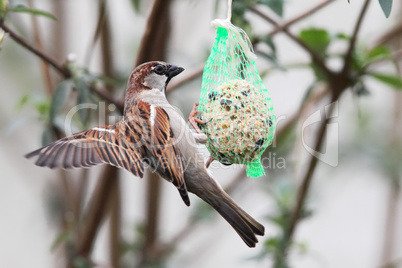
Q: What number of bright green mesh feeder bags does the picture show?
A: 1